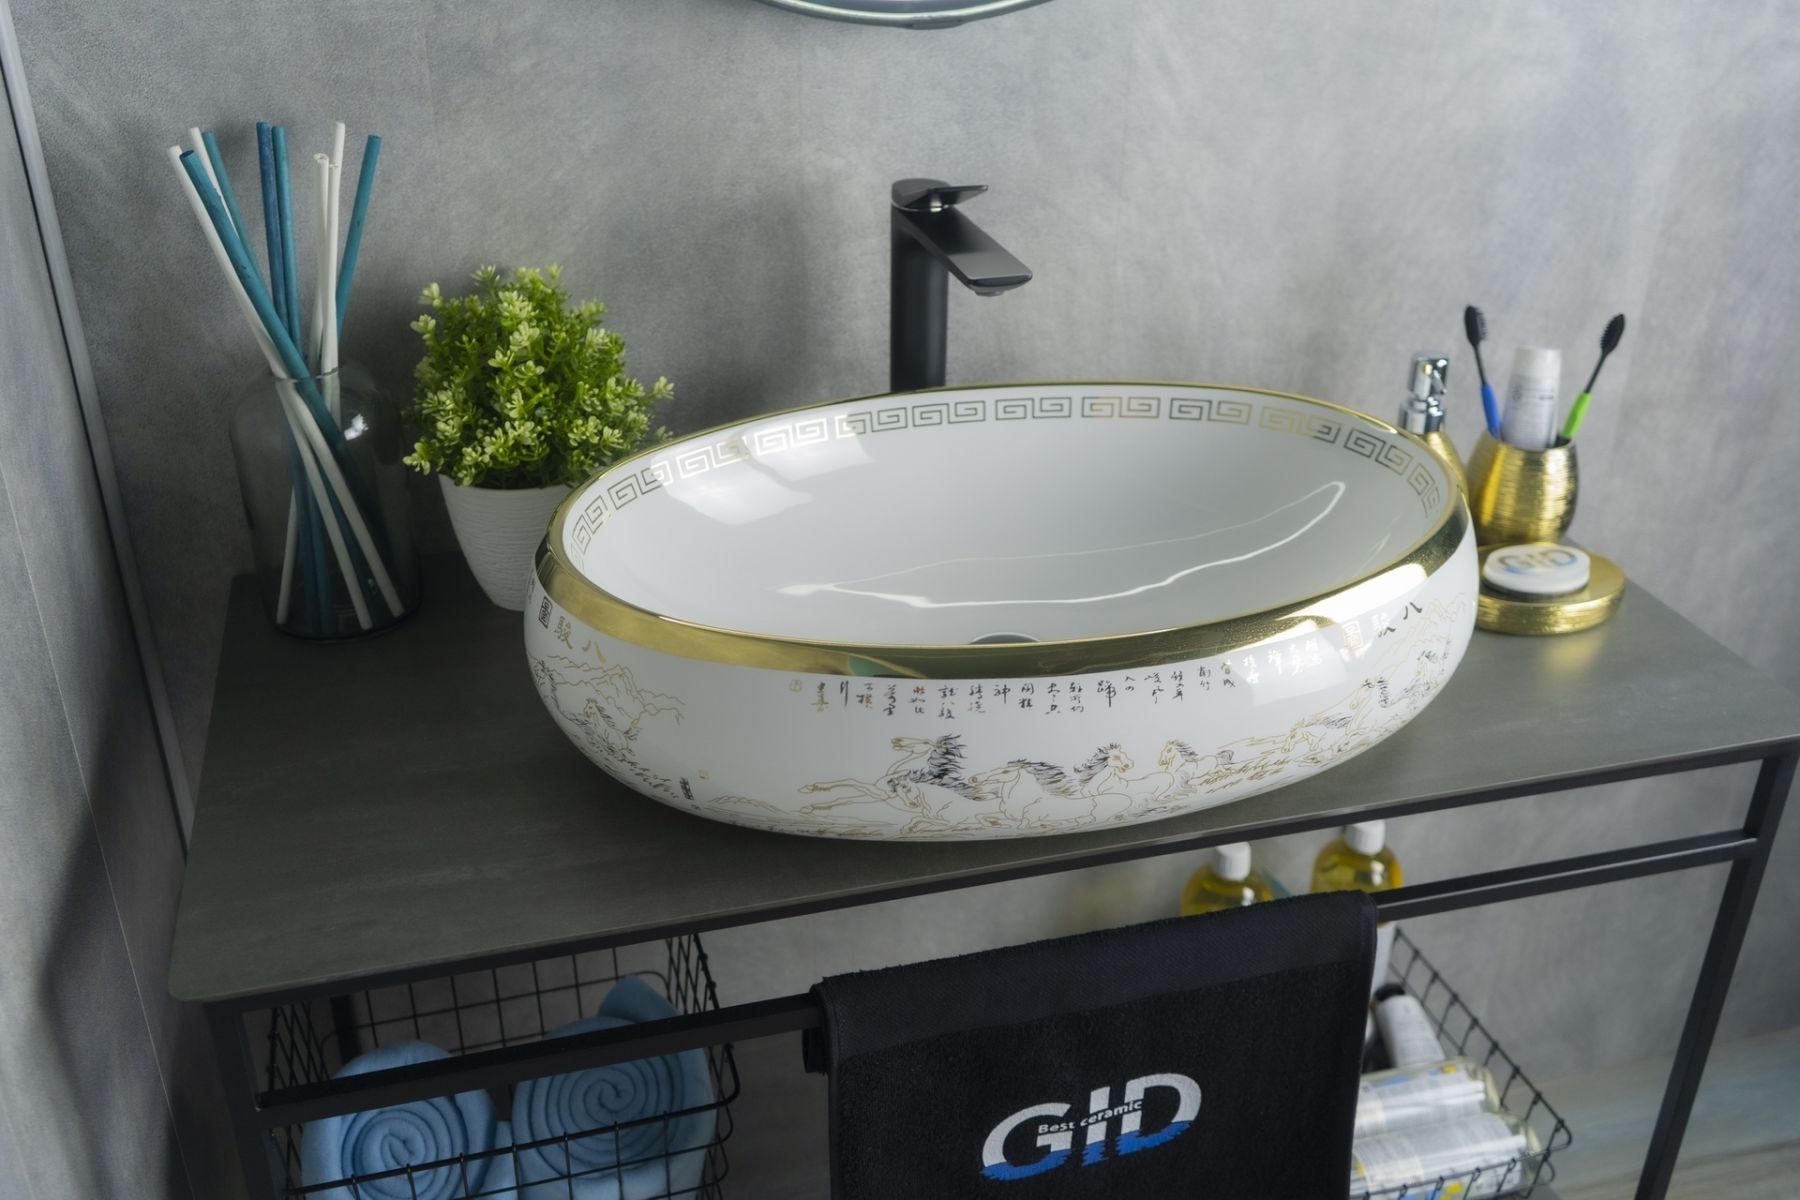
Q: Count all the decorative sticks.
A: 10